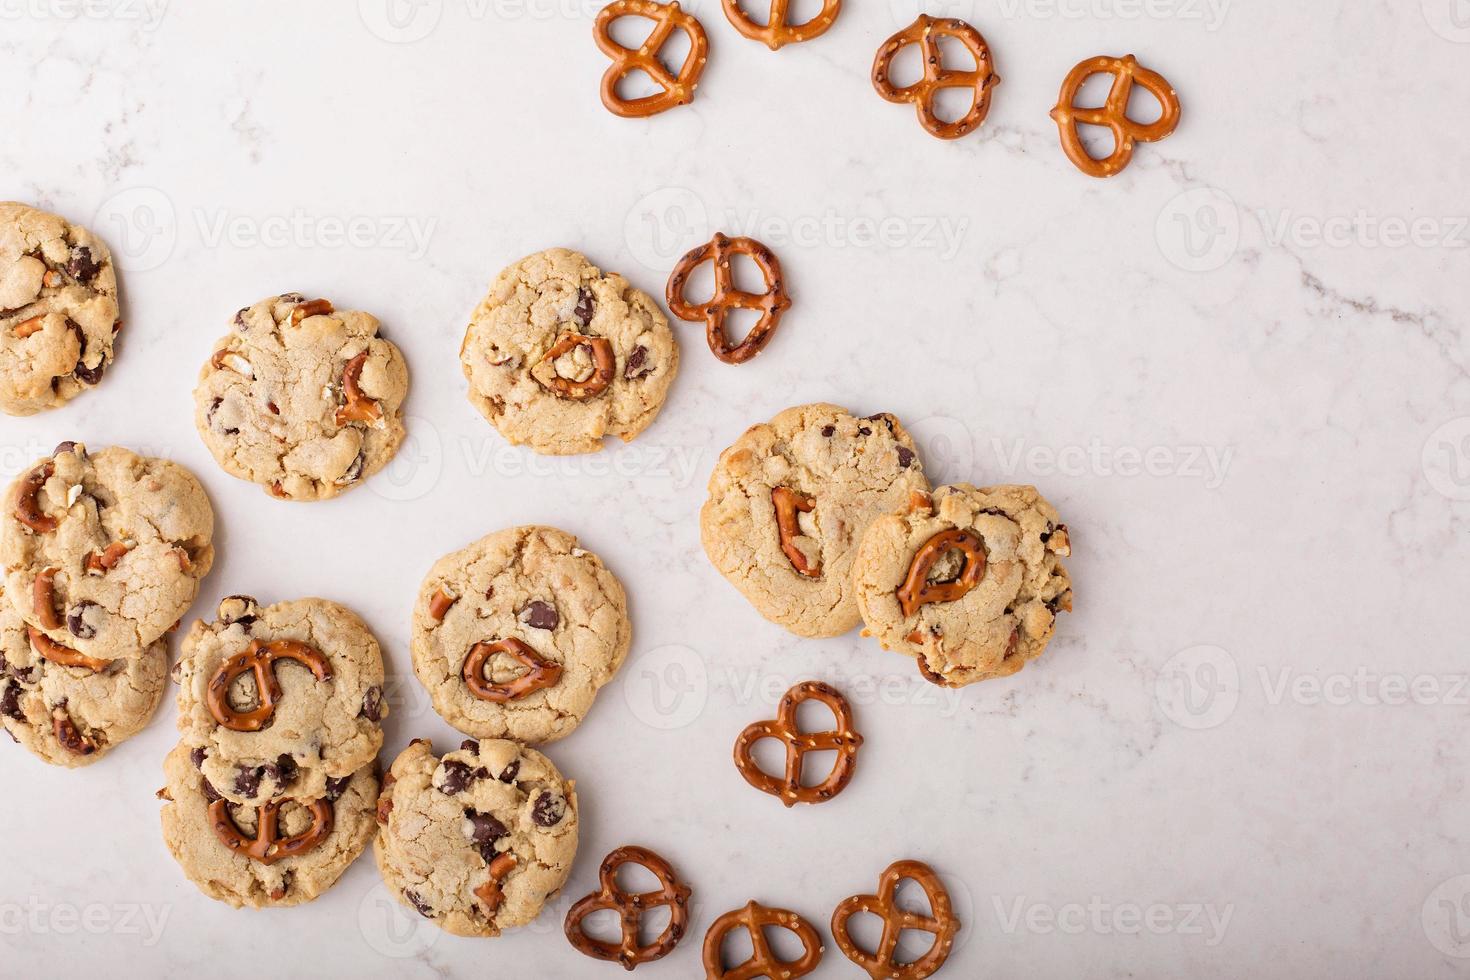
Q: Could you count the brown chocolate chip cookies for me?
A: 11